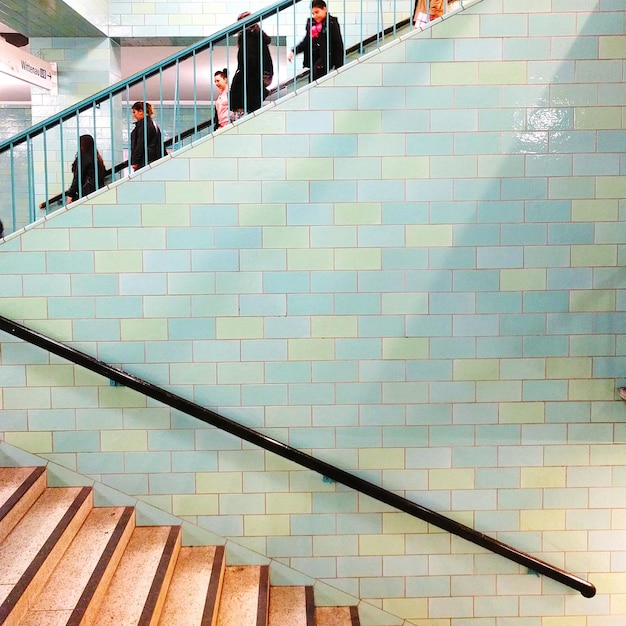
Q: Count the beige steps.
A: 8